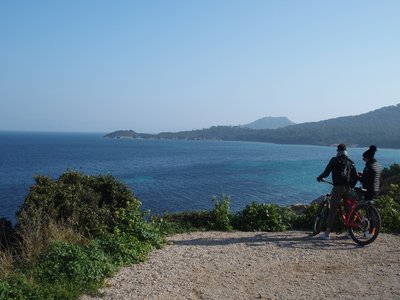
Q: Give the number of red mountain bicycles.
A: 1